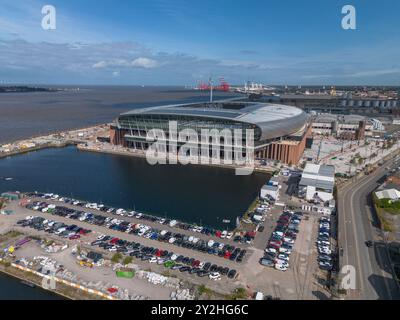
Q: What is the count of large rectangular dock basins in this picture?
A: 1